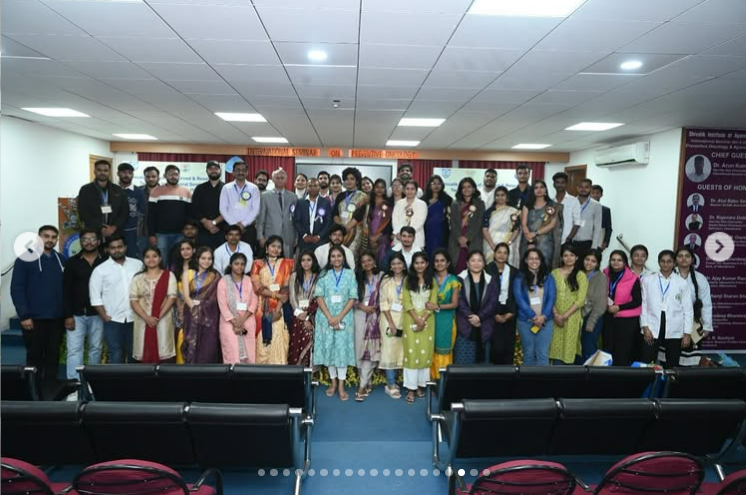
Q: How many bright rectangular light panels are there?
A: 9